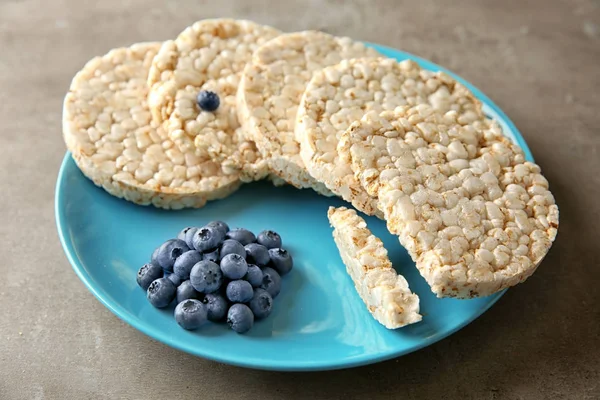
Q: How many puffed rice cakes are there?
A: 5